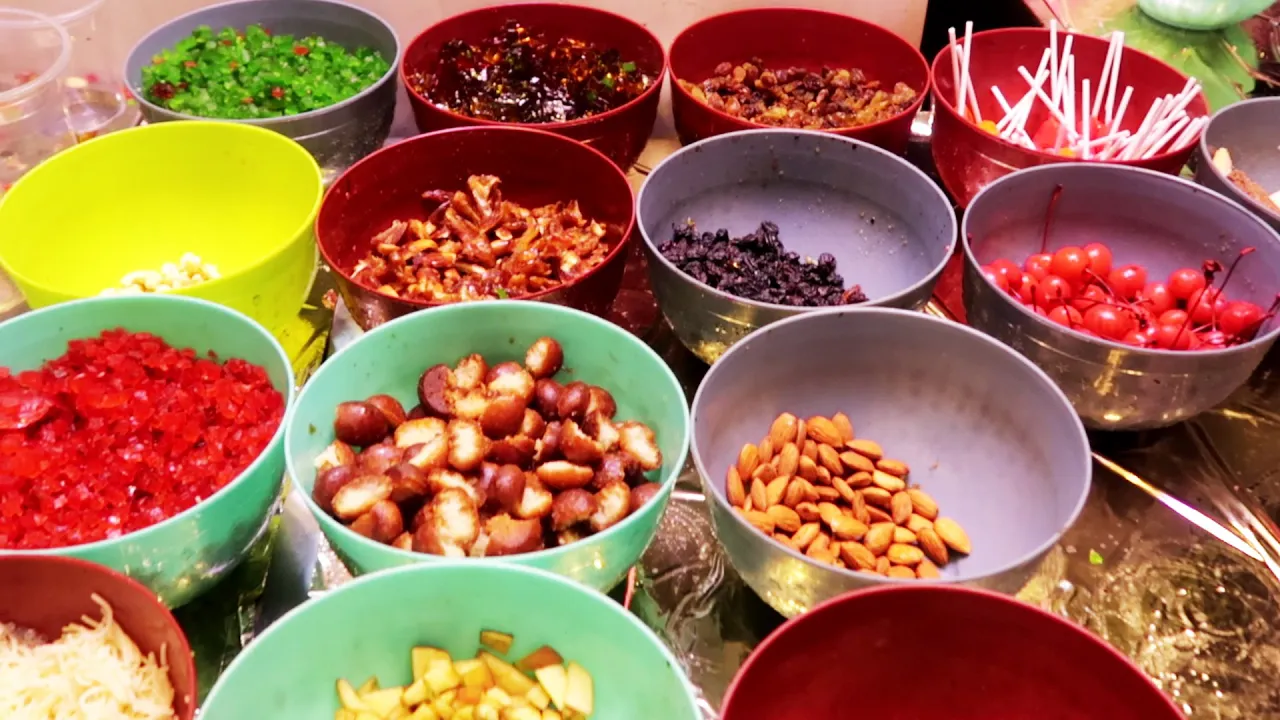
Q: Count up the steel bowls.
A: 5